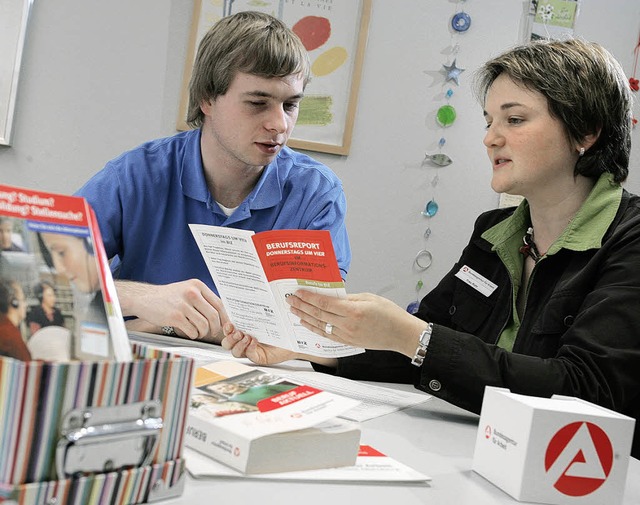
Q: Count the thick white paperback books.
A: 1